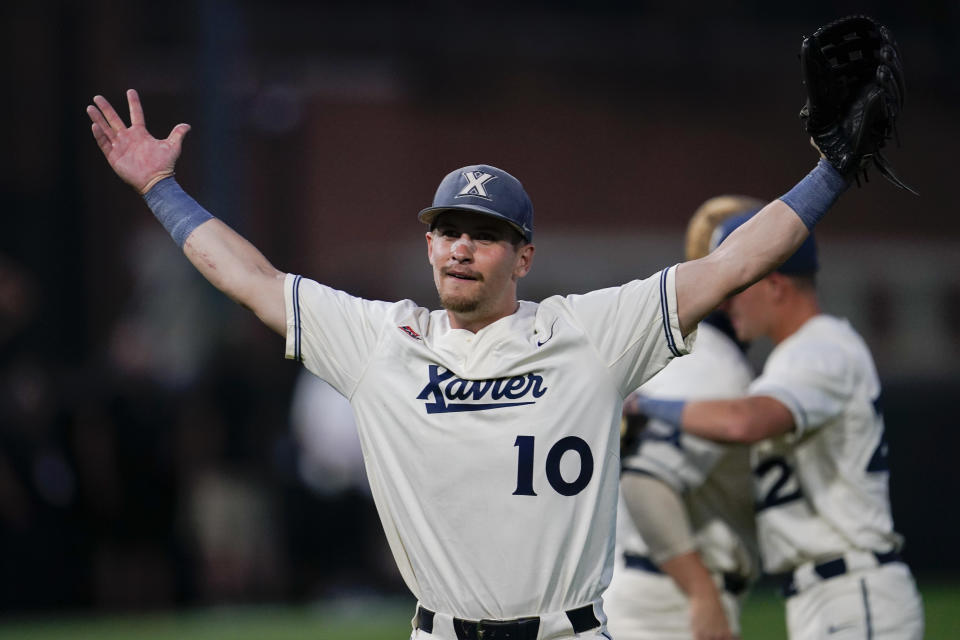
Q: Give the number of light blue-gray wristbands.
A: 3